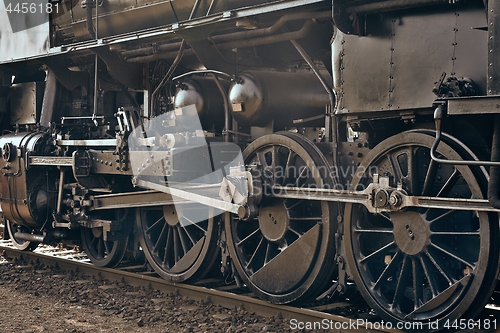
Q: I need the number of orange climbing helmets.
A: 0